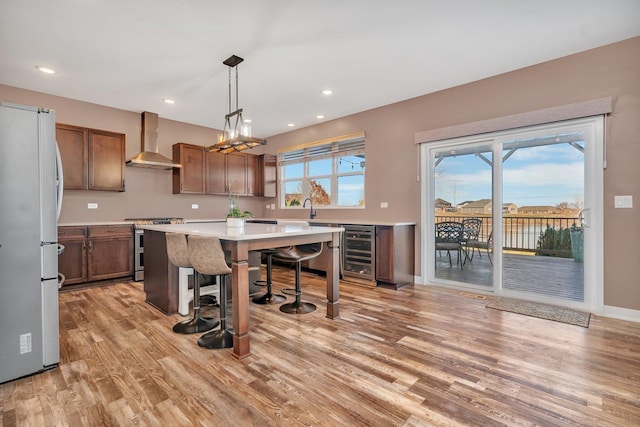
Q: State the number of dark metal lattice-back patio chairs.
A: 3